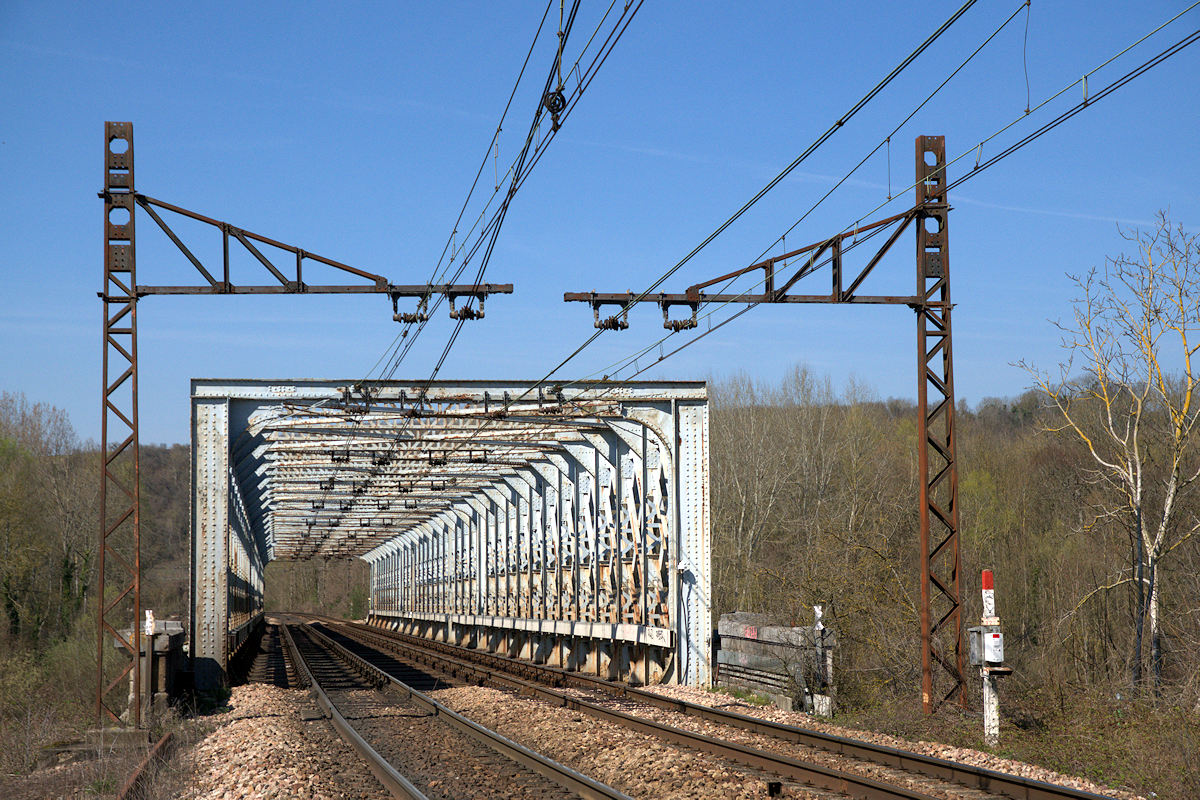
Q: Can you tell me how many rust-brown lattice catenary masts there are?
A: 2